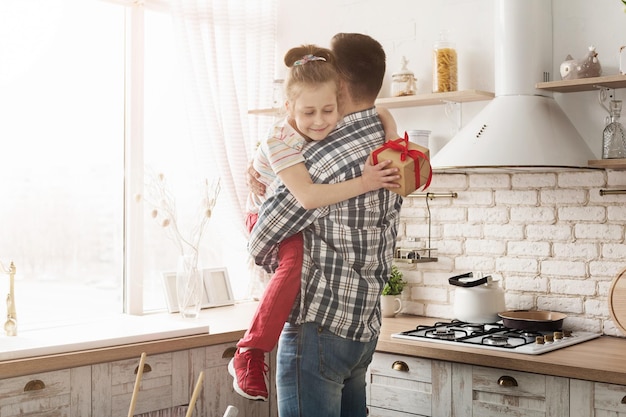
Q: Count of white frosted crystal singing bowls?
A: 0